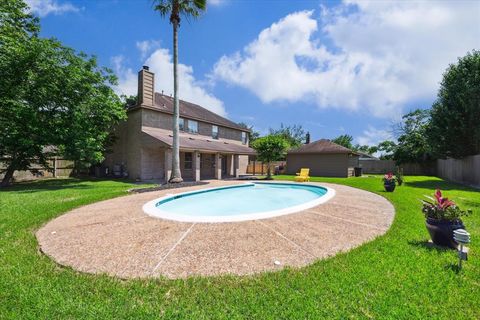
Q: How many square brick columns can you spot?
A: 4